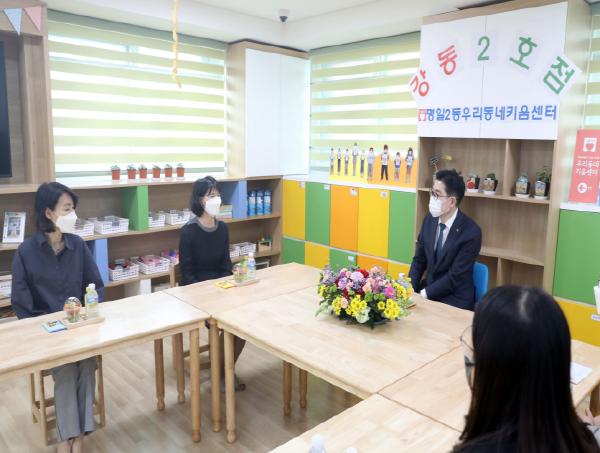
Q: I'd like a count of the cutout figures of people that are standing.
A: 9